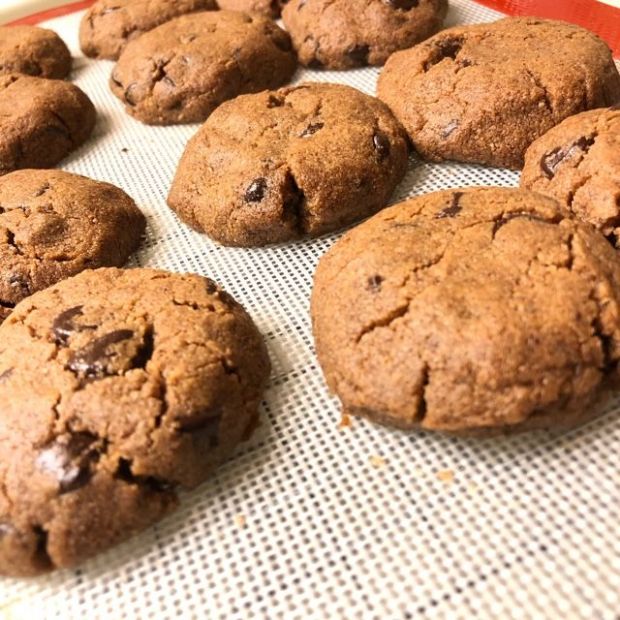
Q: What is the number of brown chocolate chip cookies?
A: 12